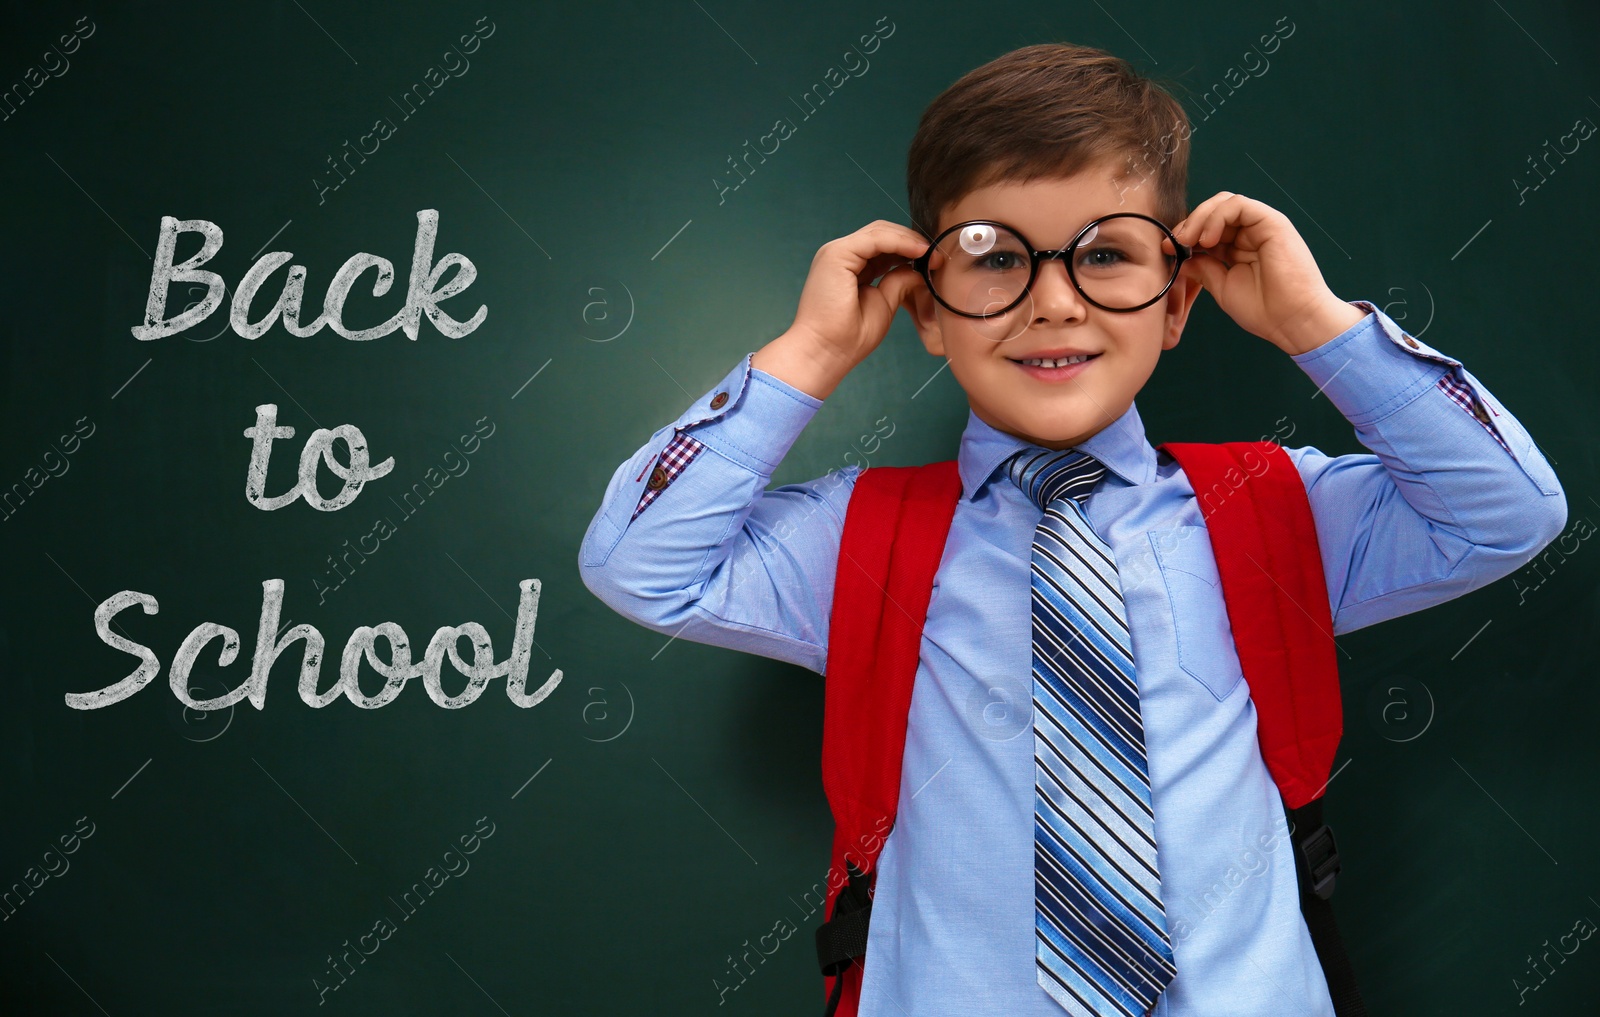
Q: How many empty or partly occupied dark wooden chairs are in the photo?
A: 0